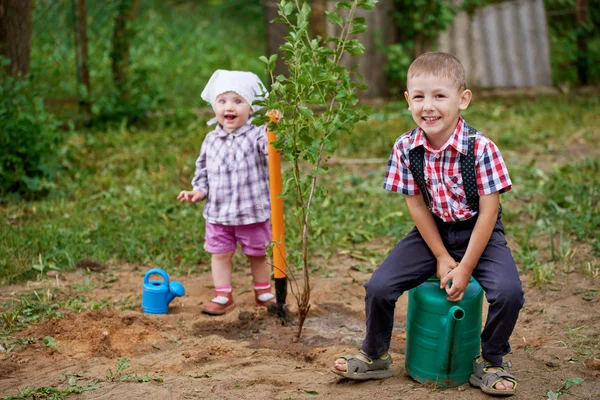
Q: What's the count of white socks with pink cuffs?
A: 2